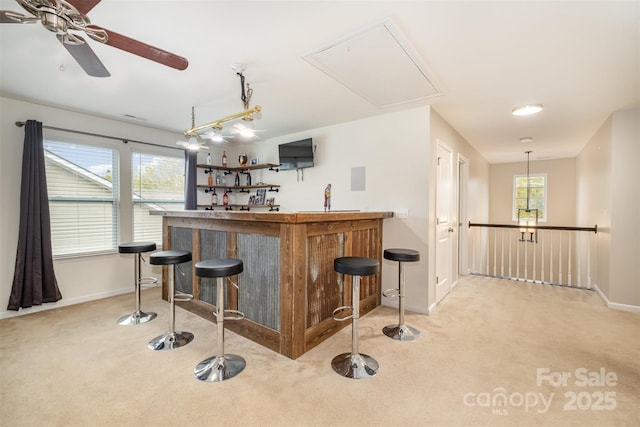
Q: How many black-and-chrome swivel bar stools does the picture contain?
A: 5